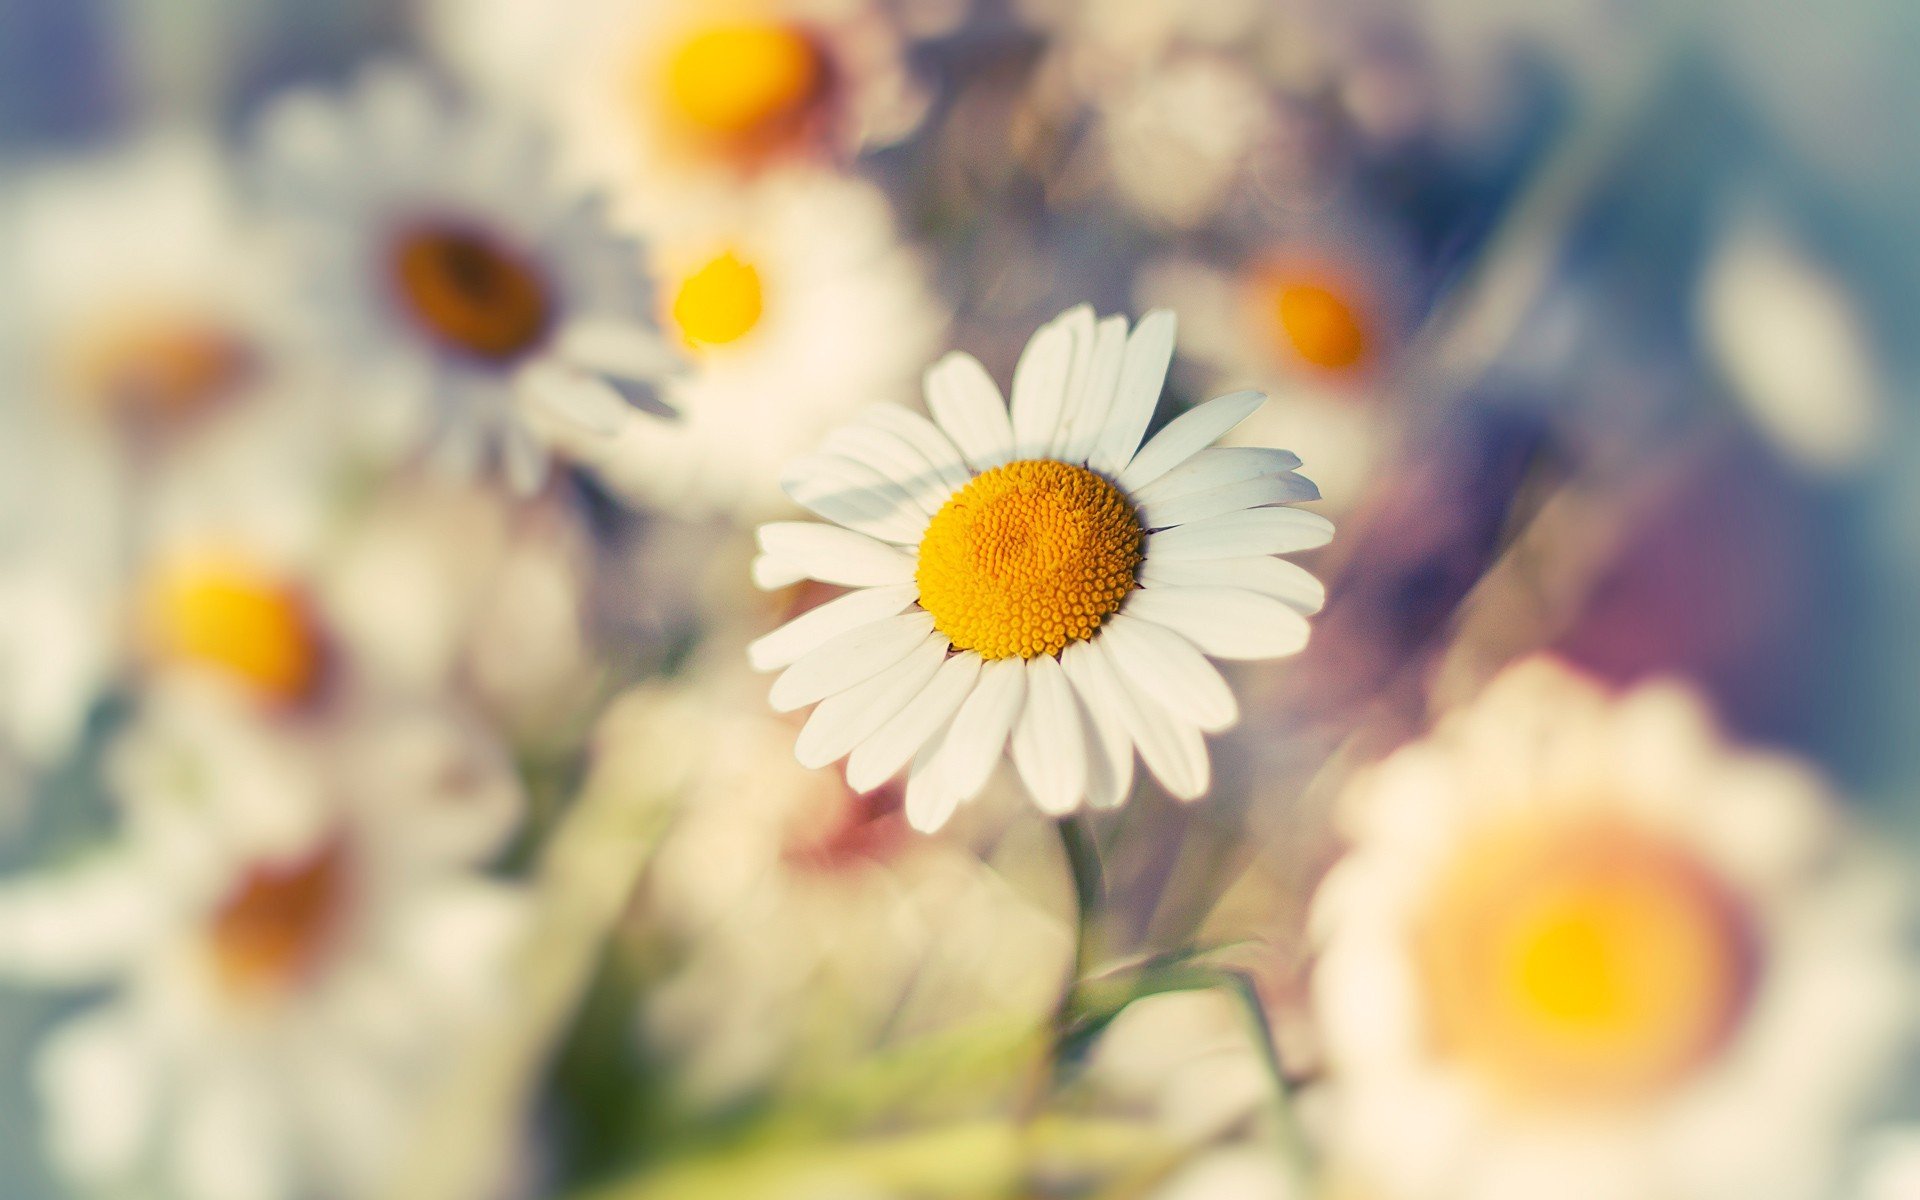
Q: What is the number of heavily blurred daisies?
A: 8